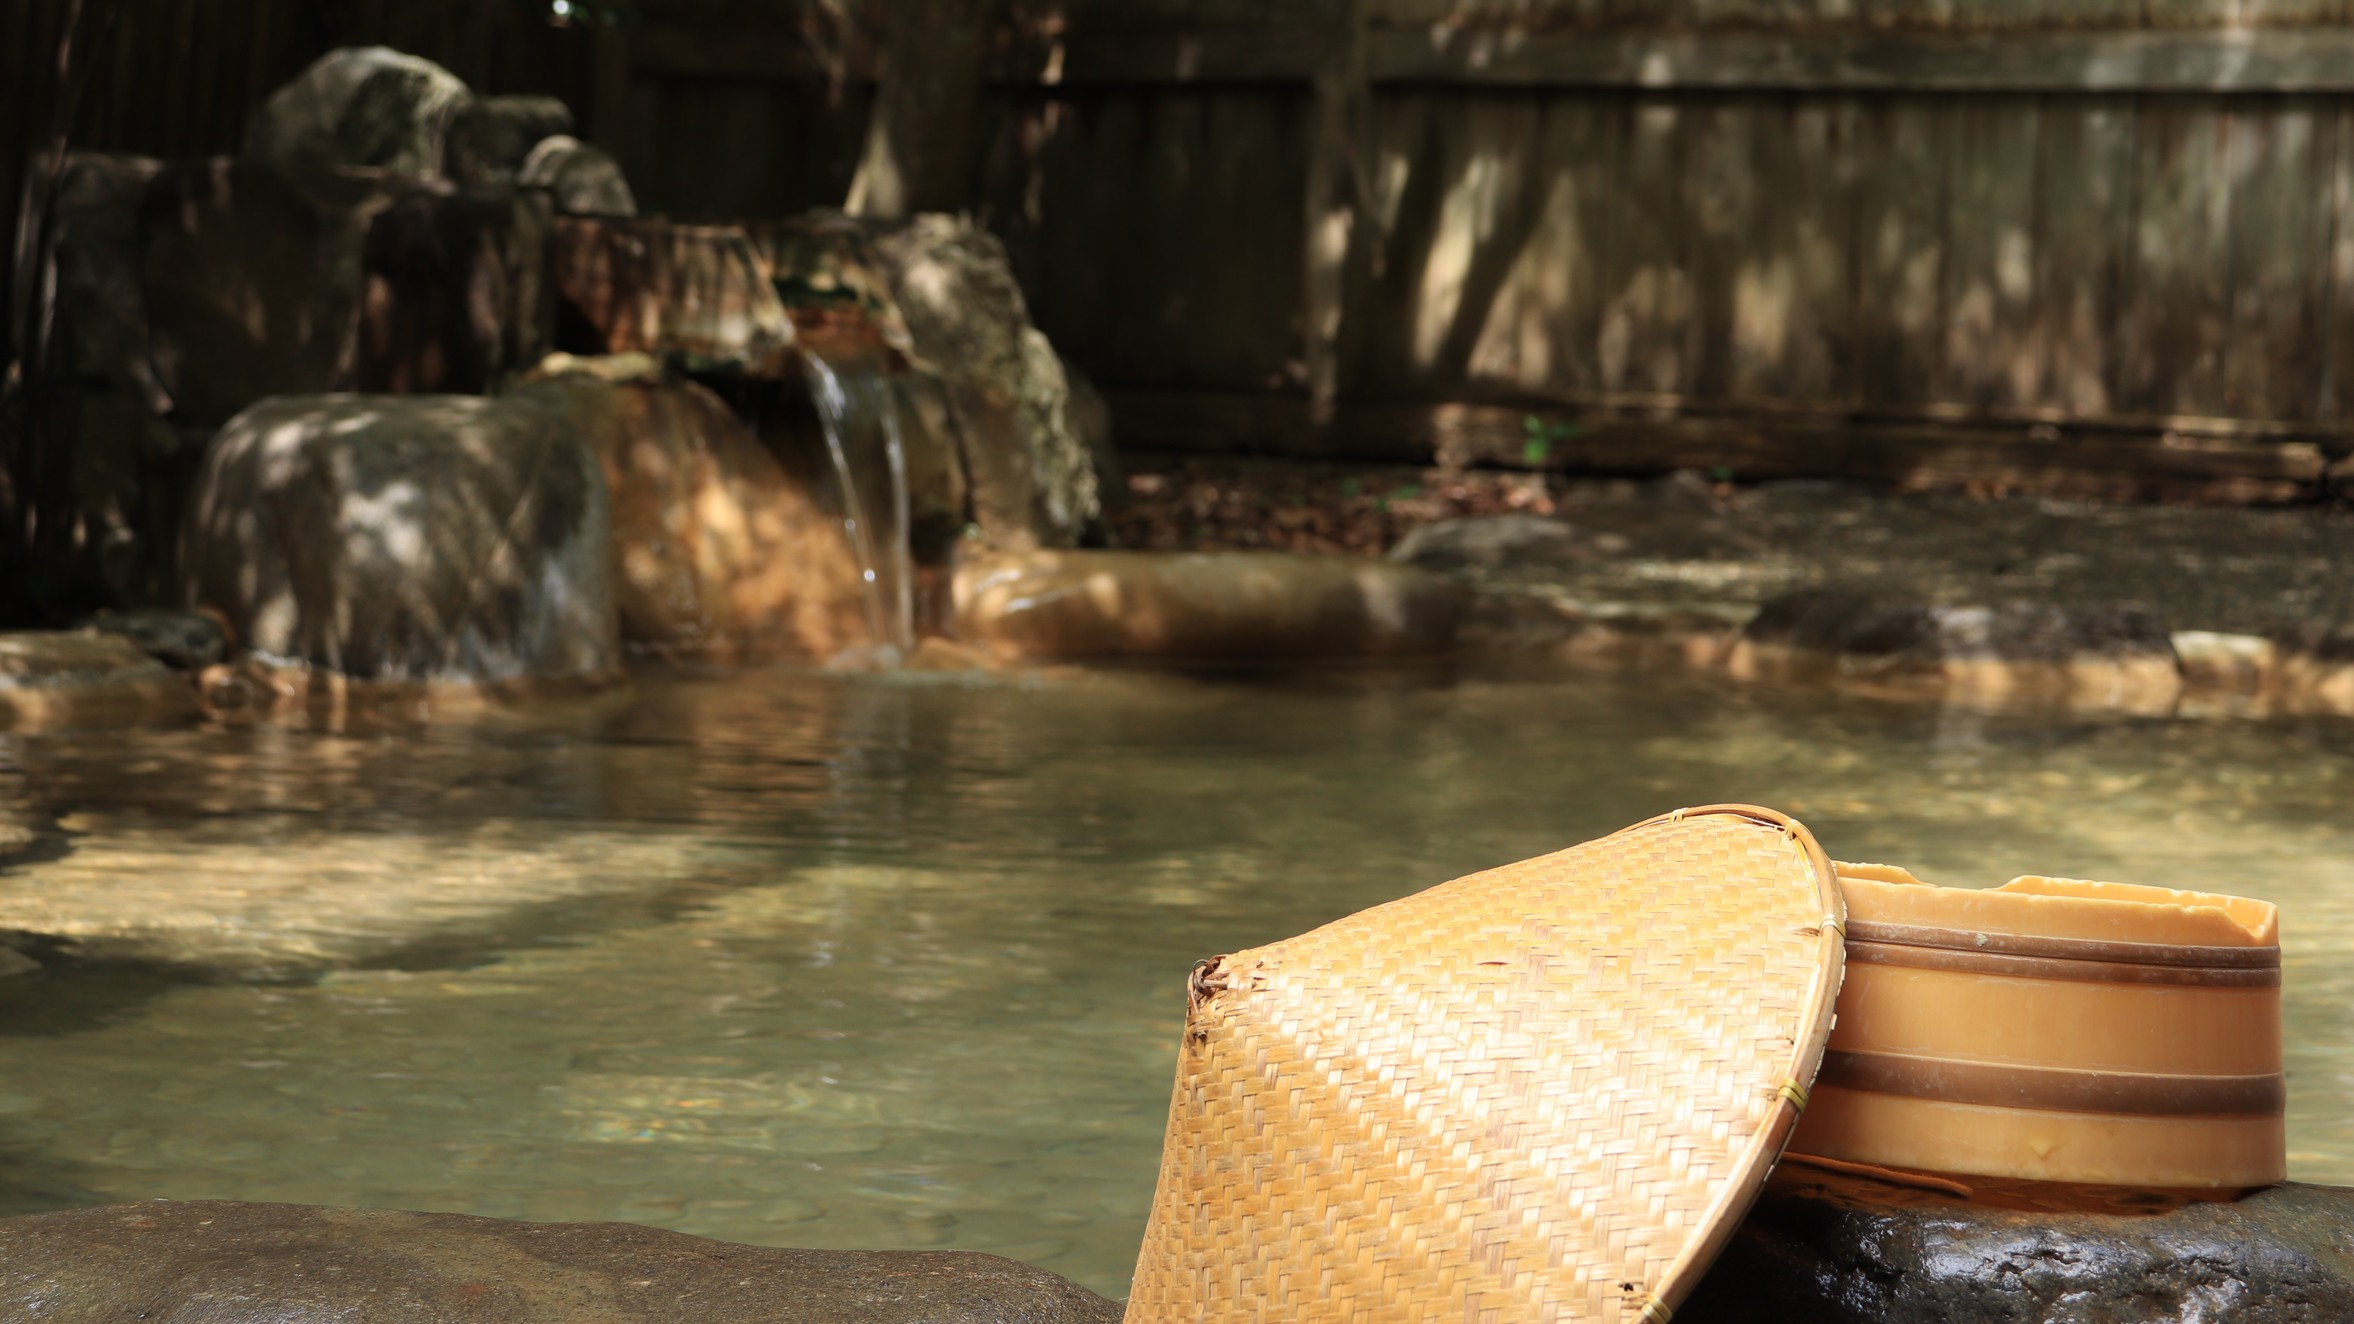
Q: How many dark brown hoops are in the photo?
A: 3